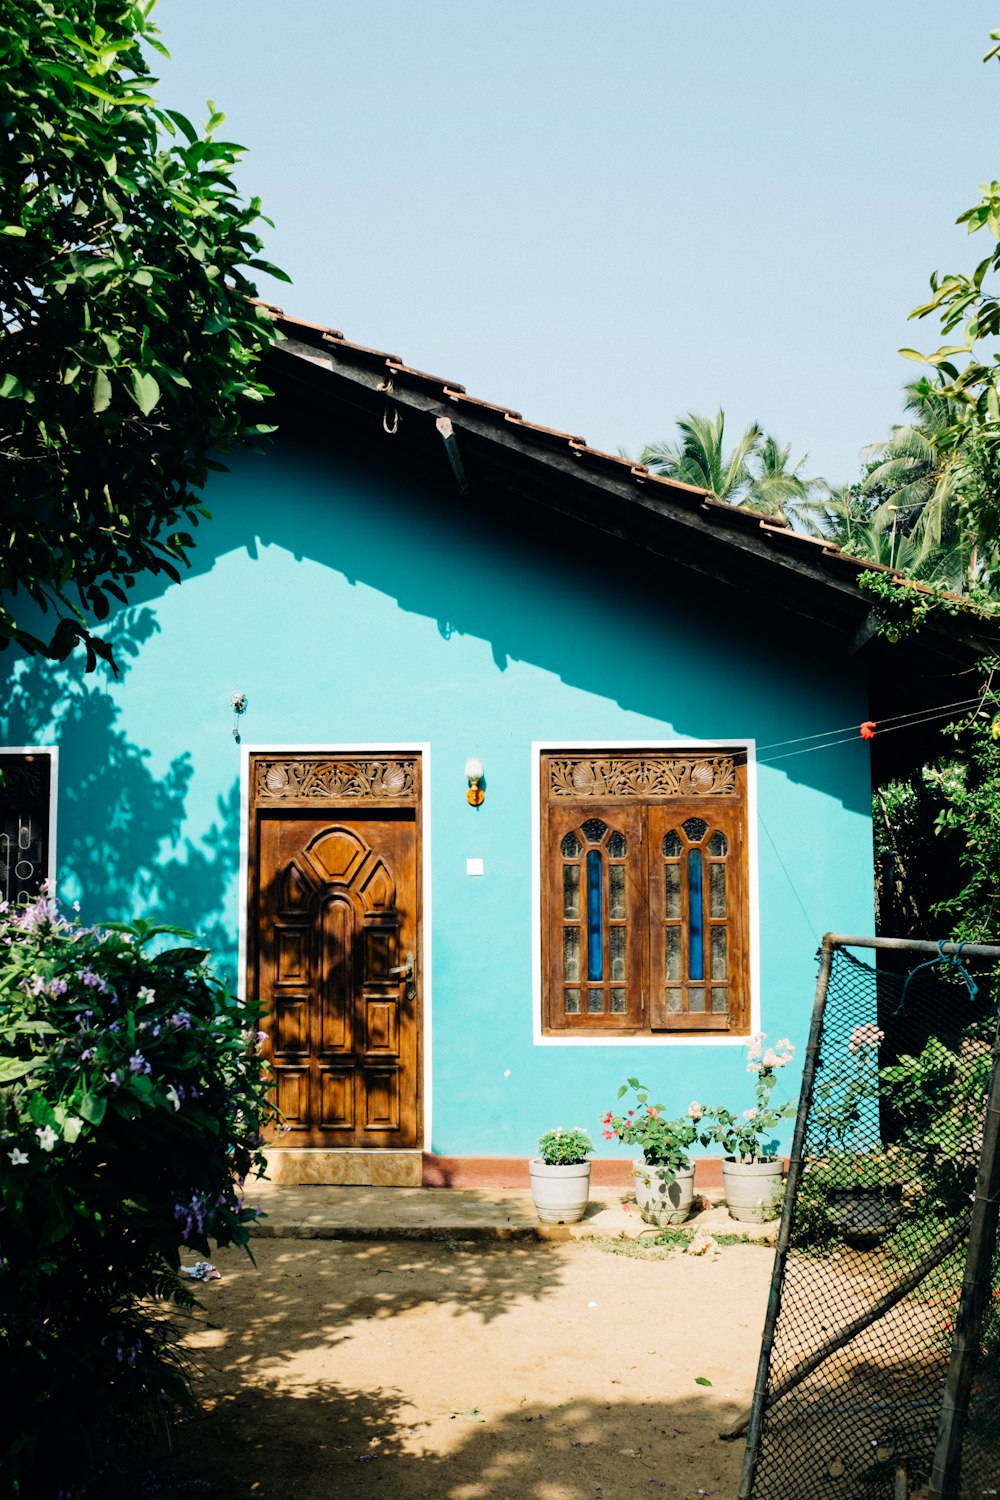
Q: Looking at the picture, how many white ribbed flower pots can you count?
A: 3